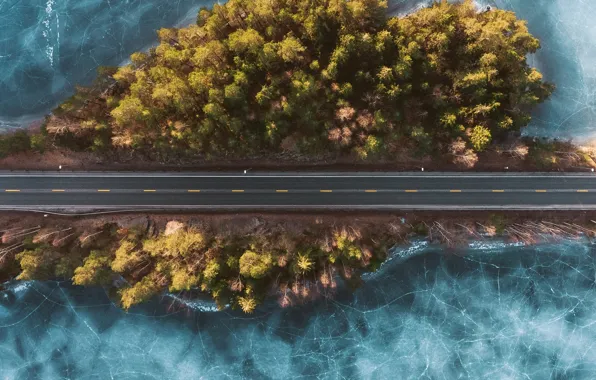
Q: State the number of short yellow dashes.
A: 14